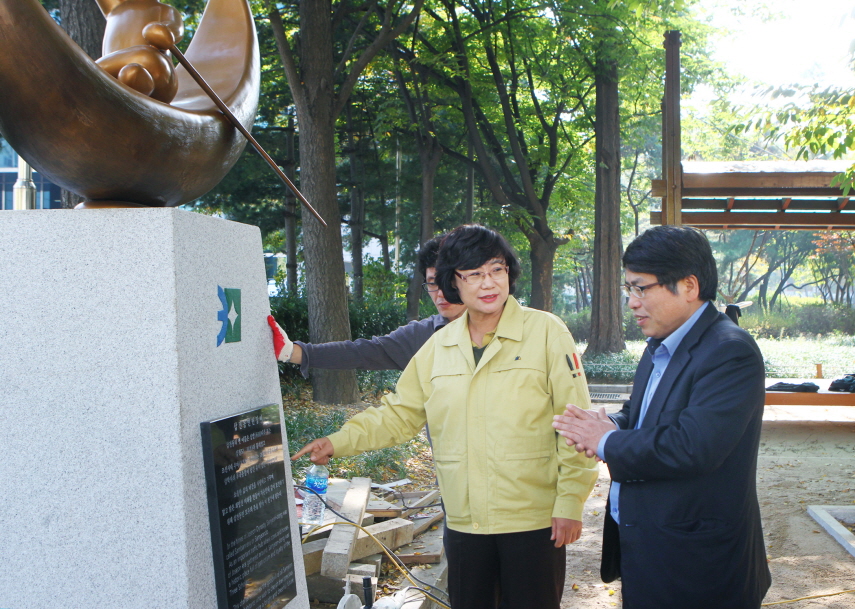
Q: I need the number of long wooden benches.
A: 1